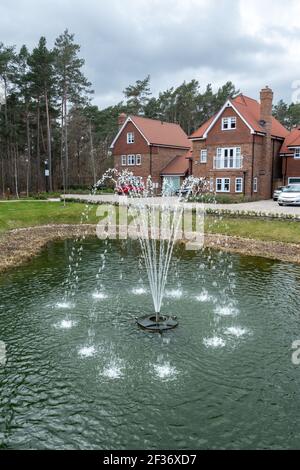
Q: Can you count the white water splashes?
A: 12